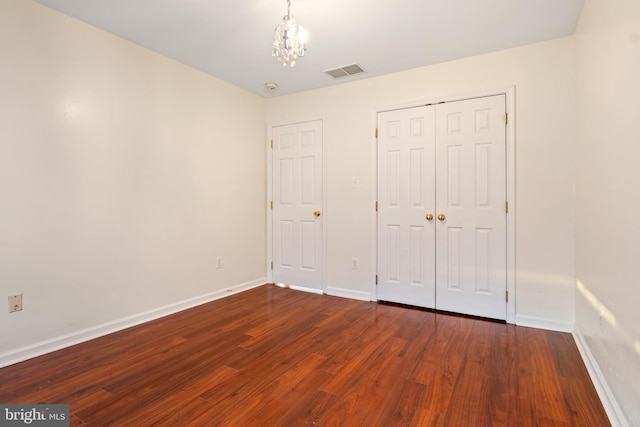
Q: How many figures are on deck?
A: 0